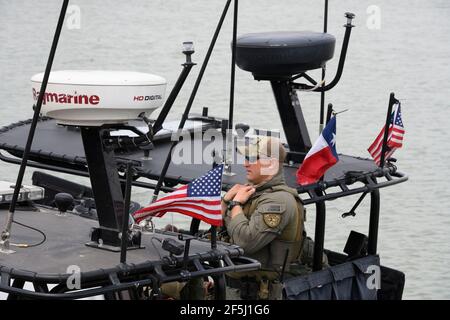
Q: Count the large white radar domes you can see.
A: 1